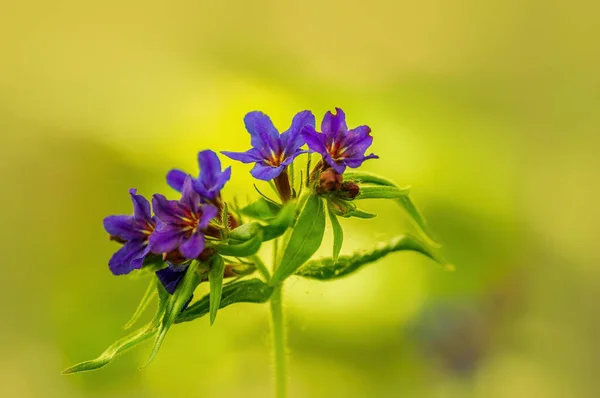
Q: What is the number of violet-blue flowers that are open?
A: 5